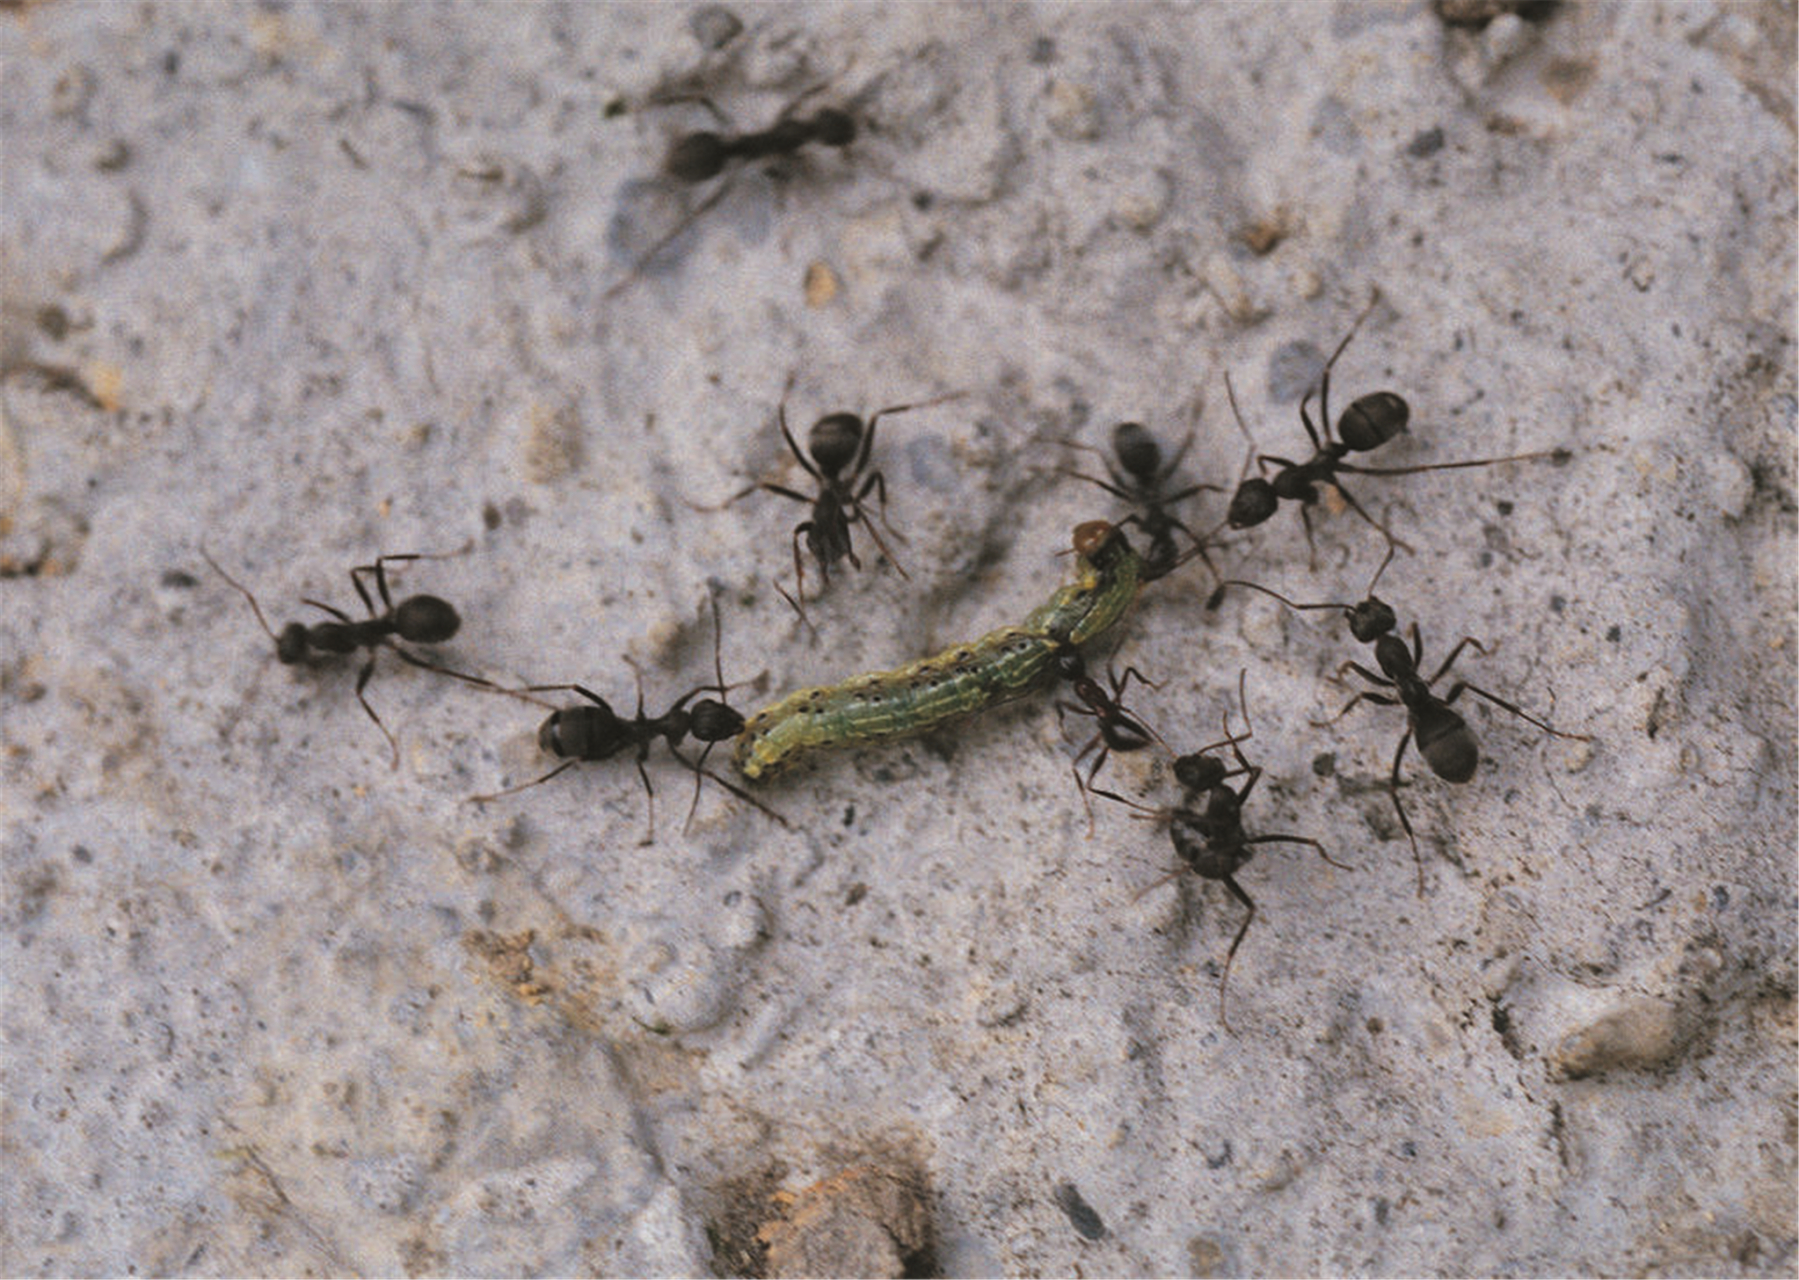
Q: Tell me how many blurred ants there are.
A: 2